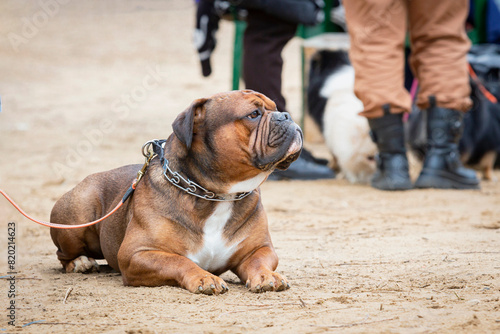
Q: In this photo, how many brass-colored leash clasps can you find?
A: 1